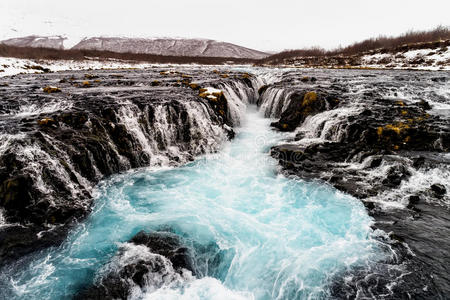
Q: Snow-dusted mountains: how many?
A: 2